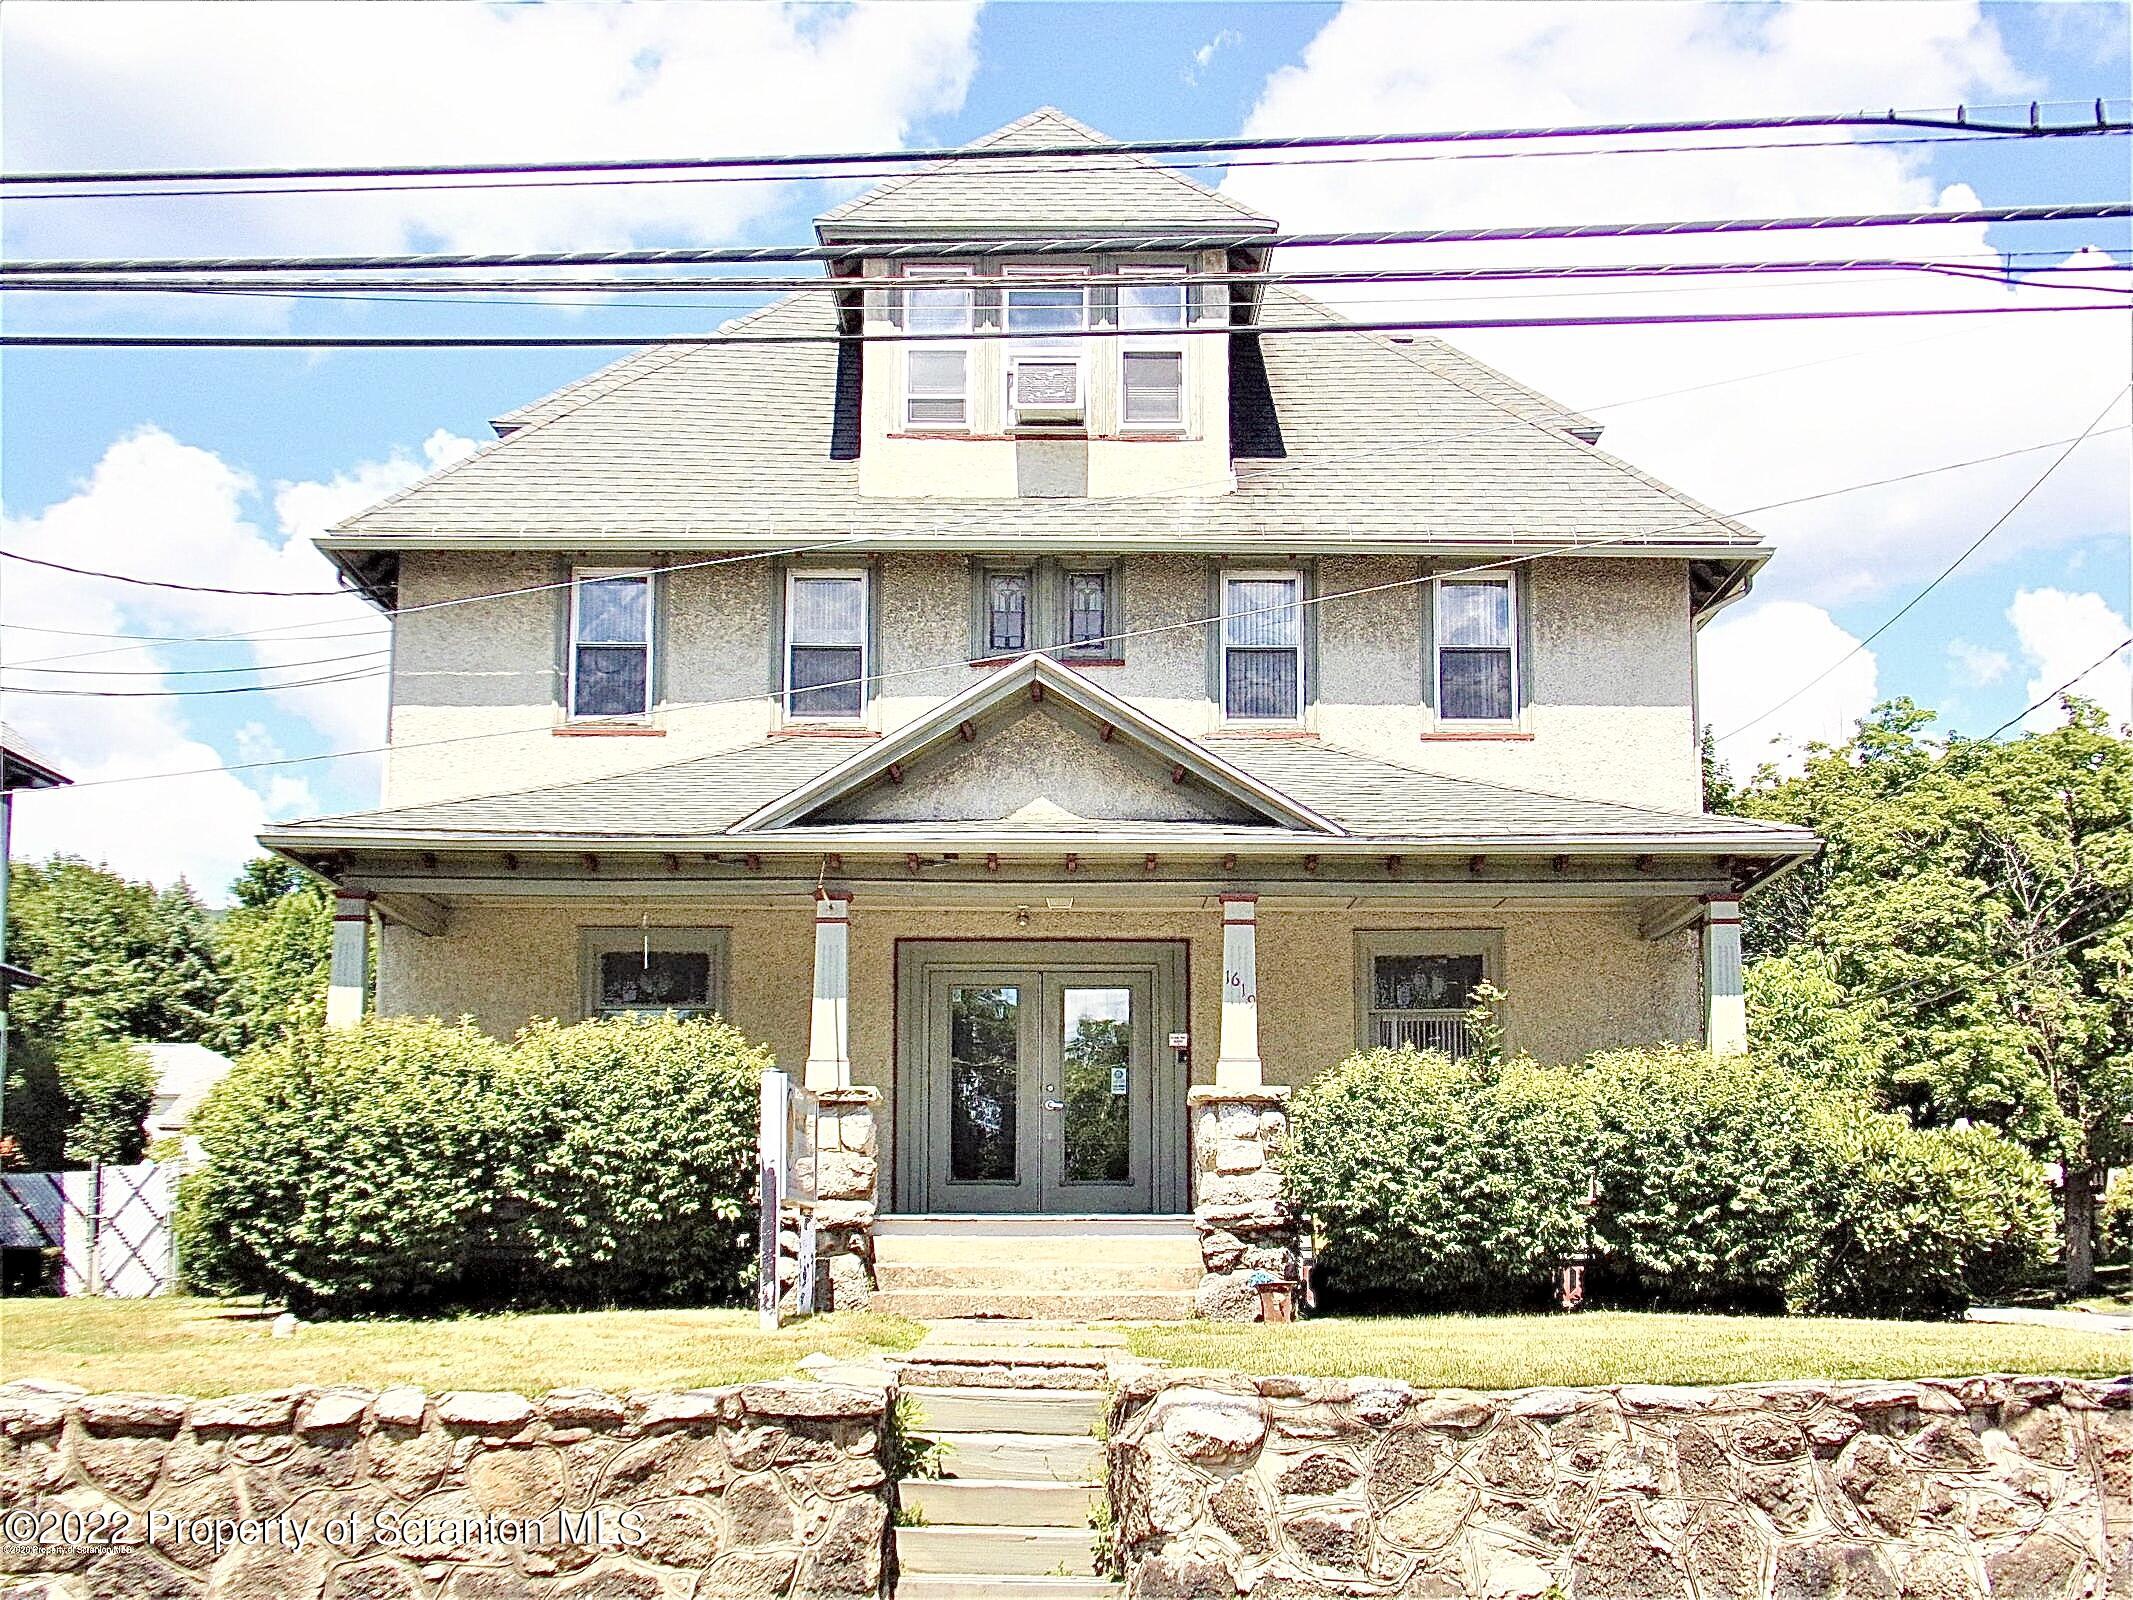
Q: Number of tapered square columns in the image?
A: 4